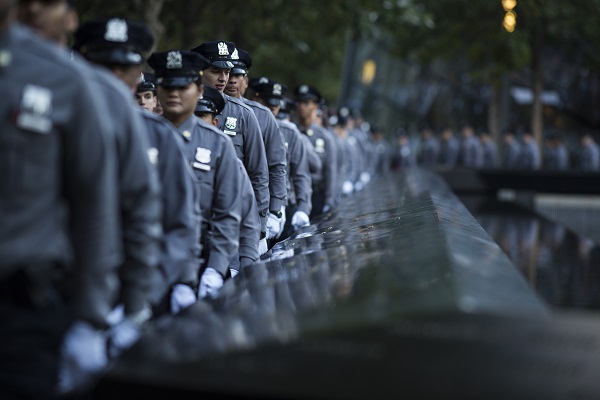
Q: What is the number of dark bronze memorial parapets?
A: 2